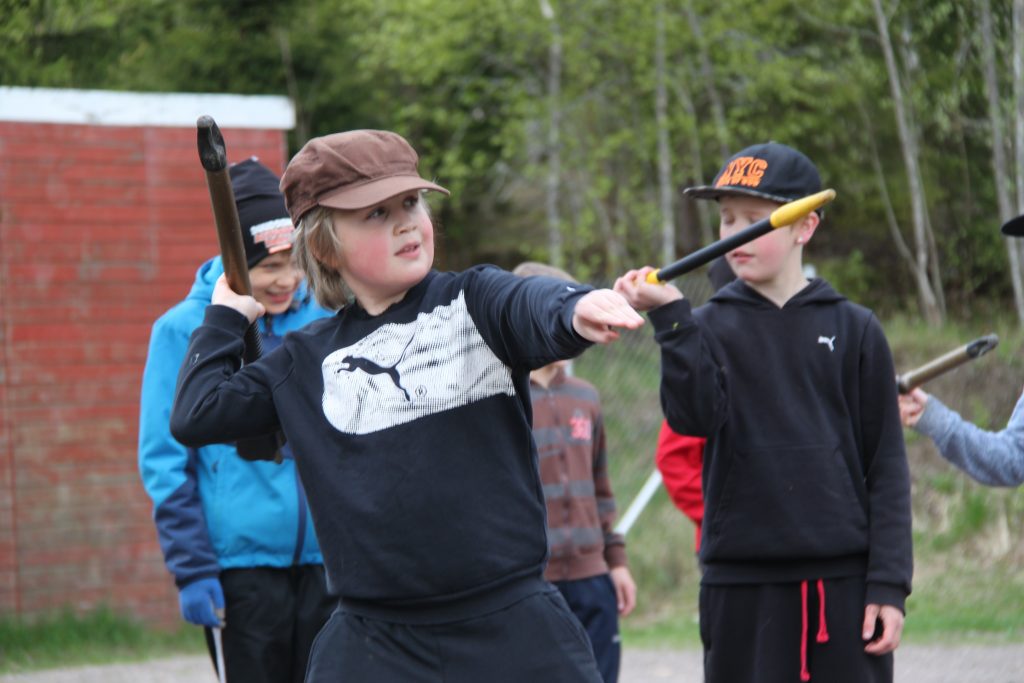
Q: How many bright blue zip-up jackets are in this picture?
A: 1